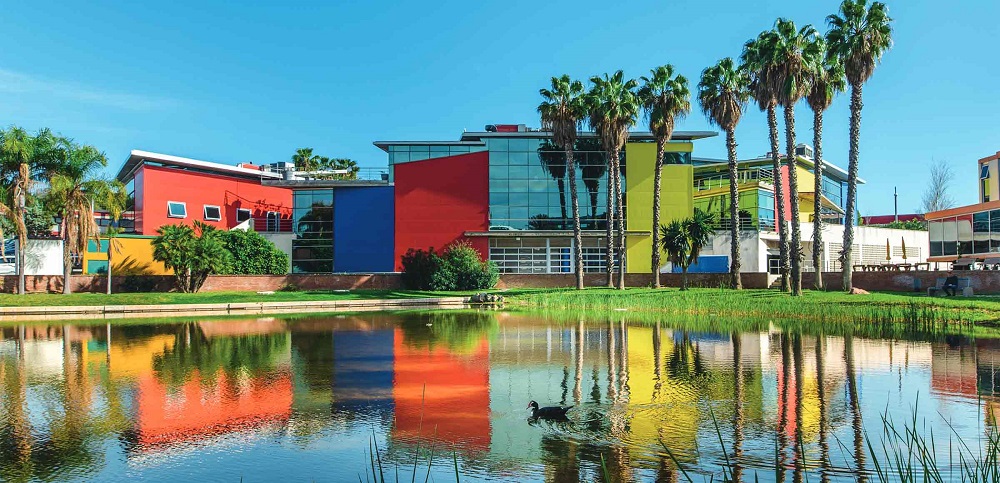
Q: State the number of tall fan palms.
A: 9